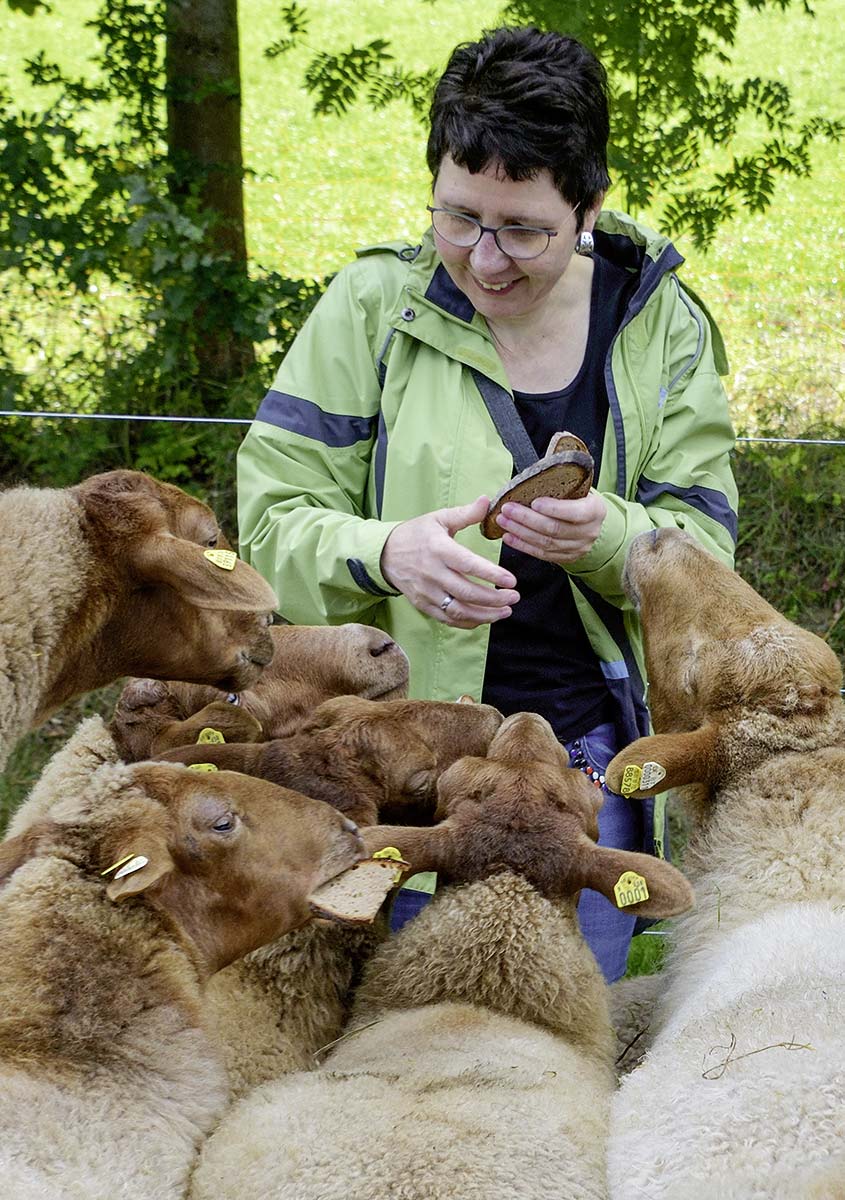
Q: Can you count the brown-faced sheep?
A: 6